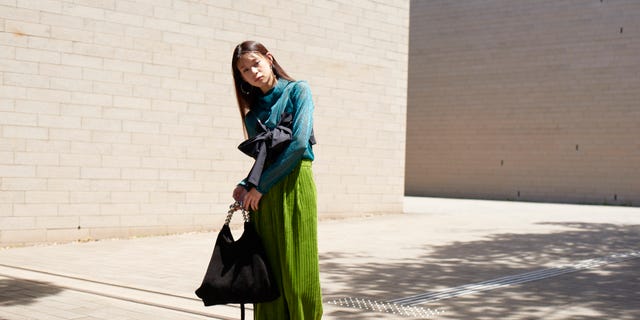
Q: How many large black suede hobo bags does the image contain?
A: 1